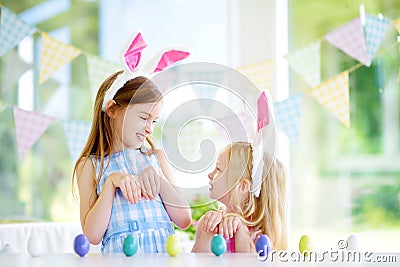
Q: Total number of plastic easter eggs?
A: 8